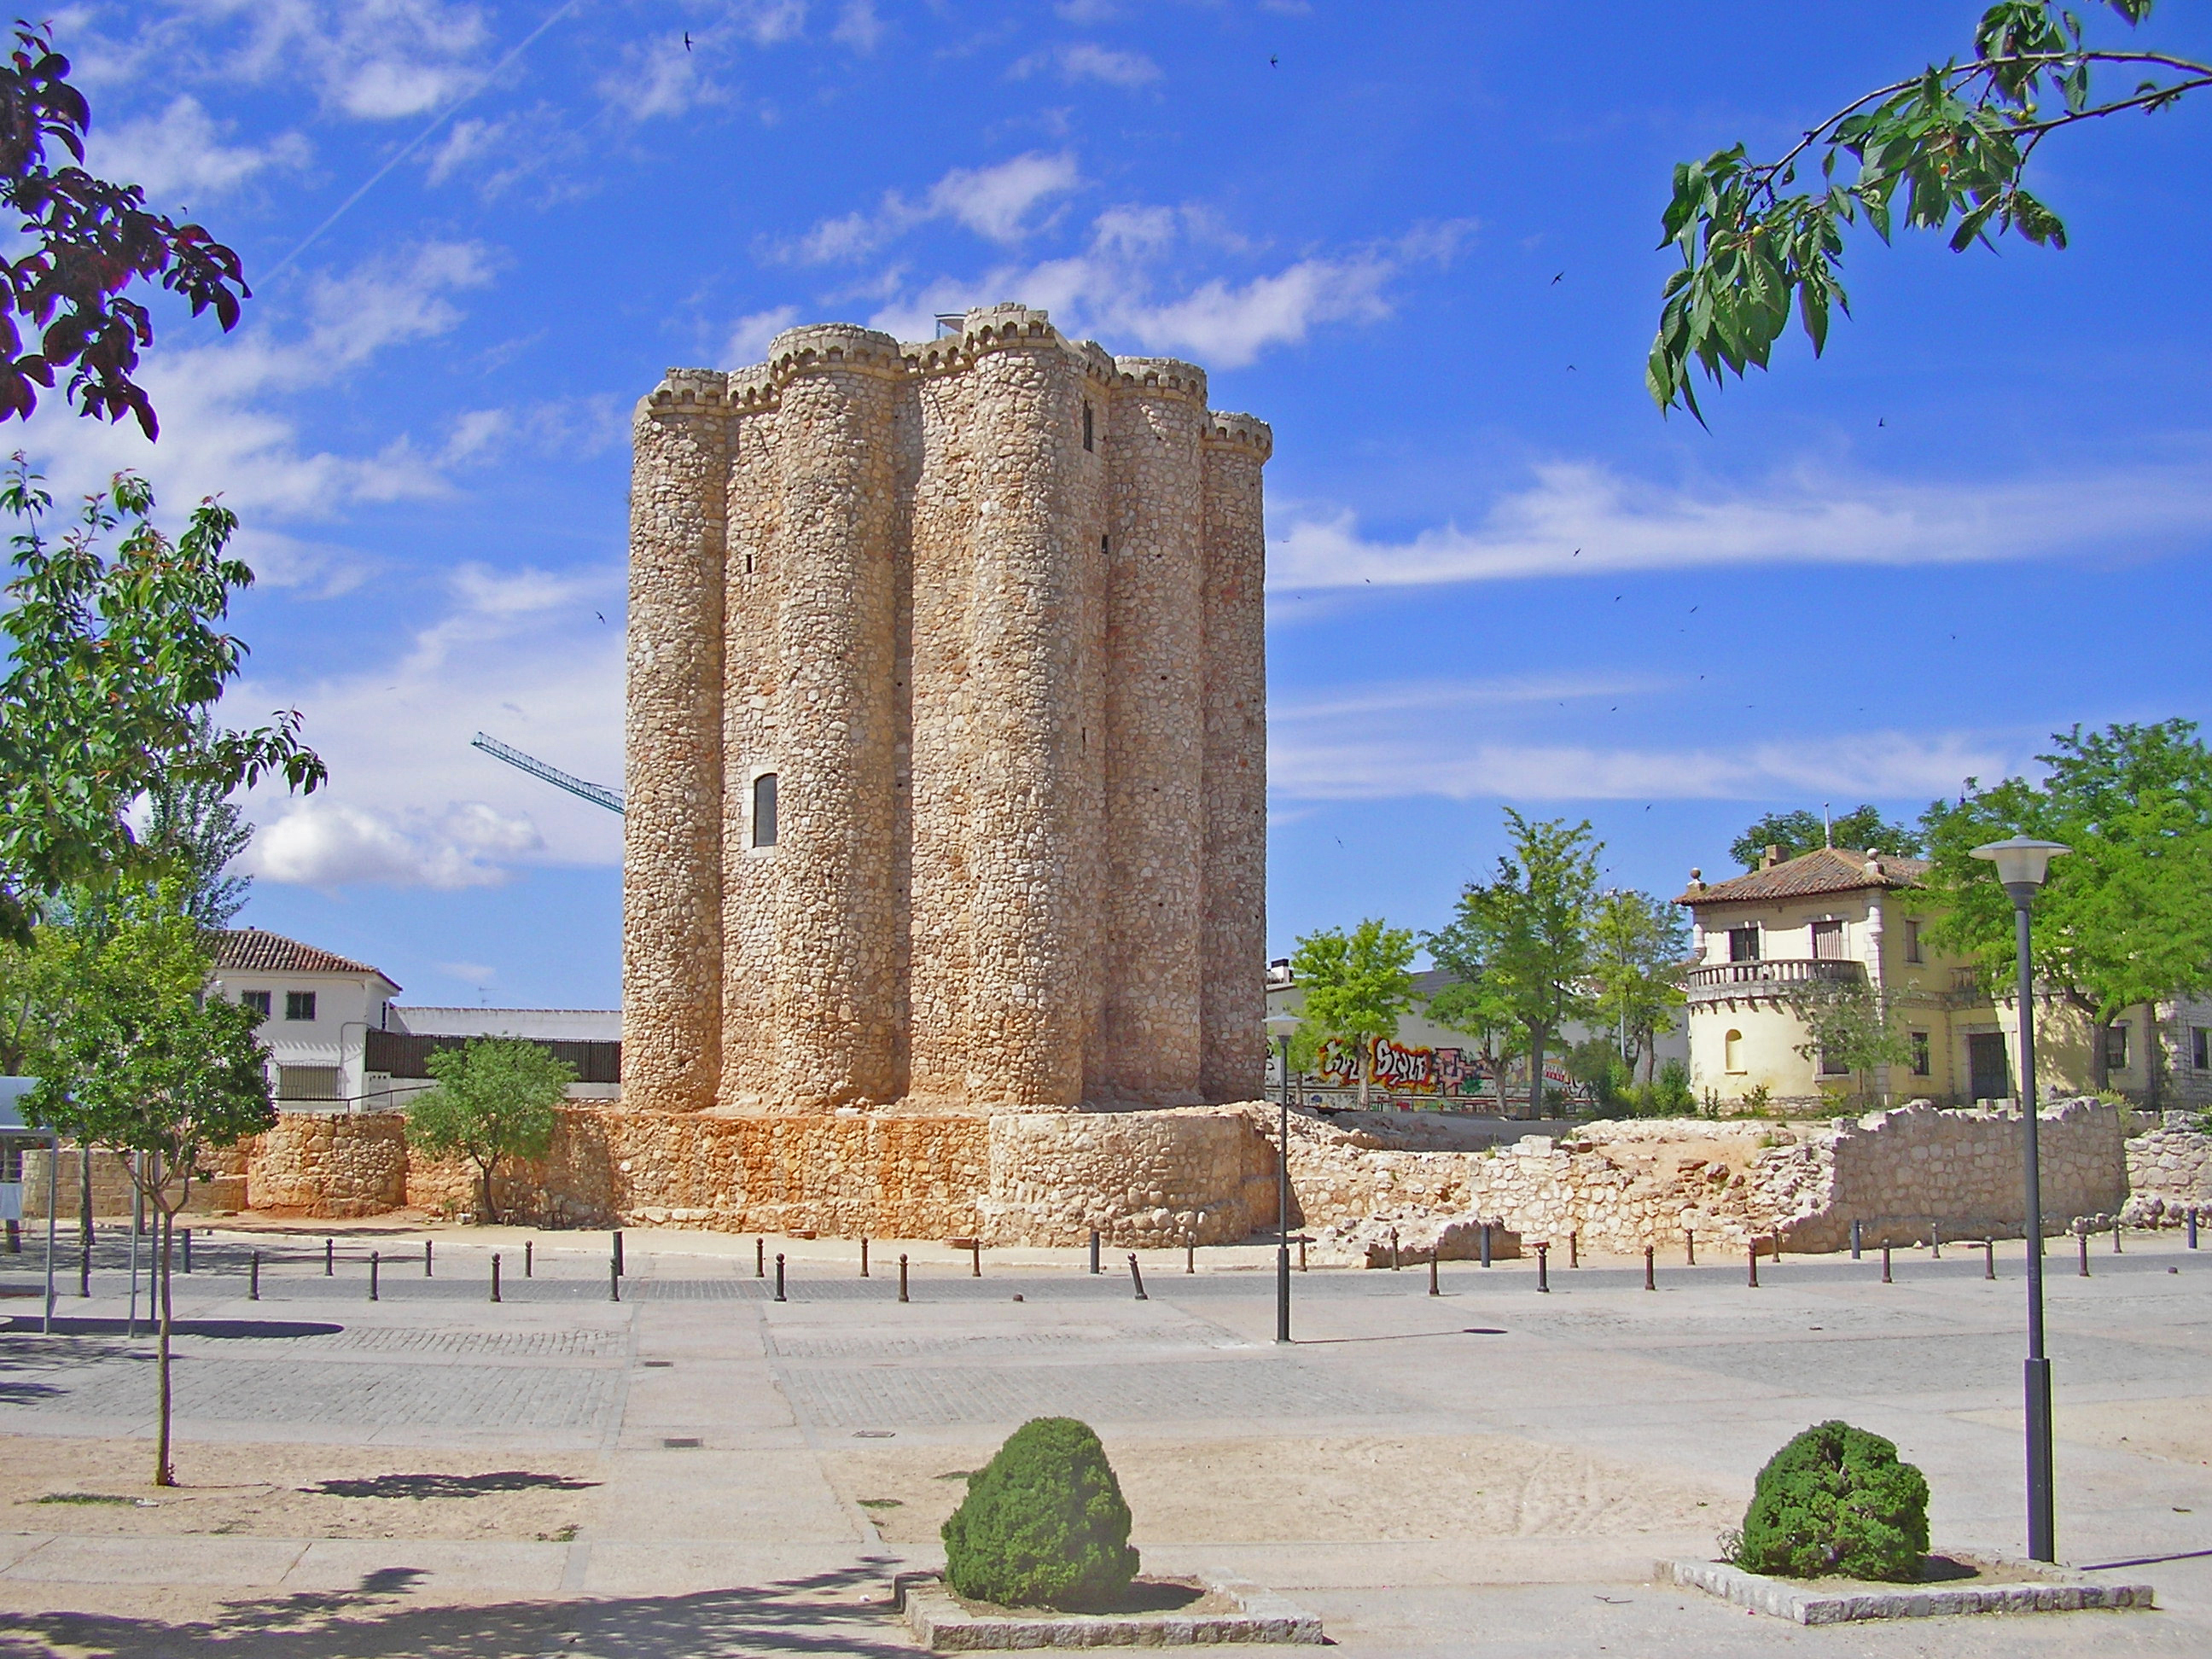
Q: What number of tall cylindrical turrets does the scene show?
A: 5